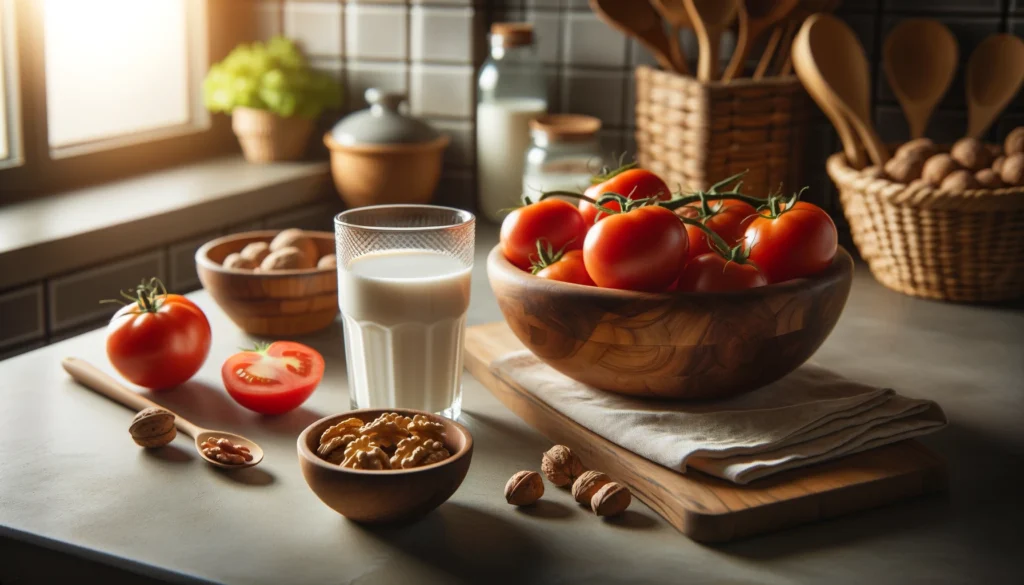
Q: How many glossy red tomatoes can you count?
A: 9